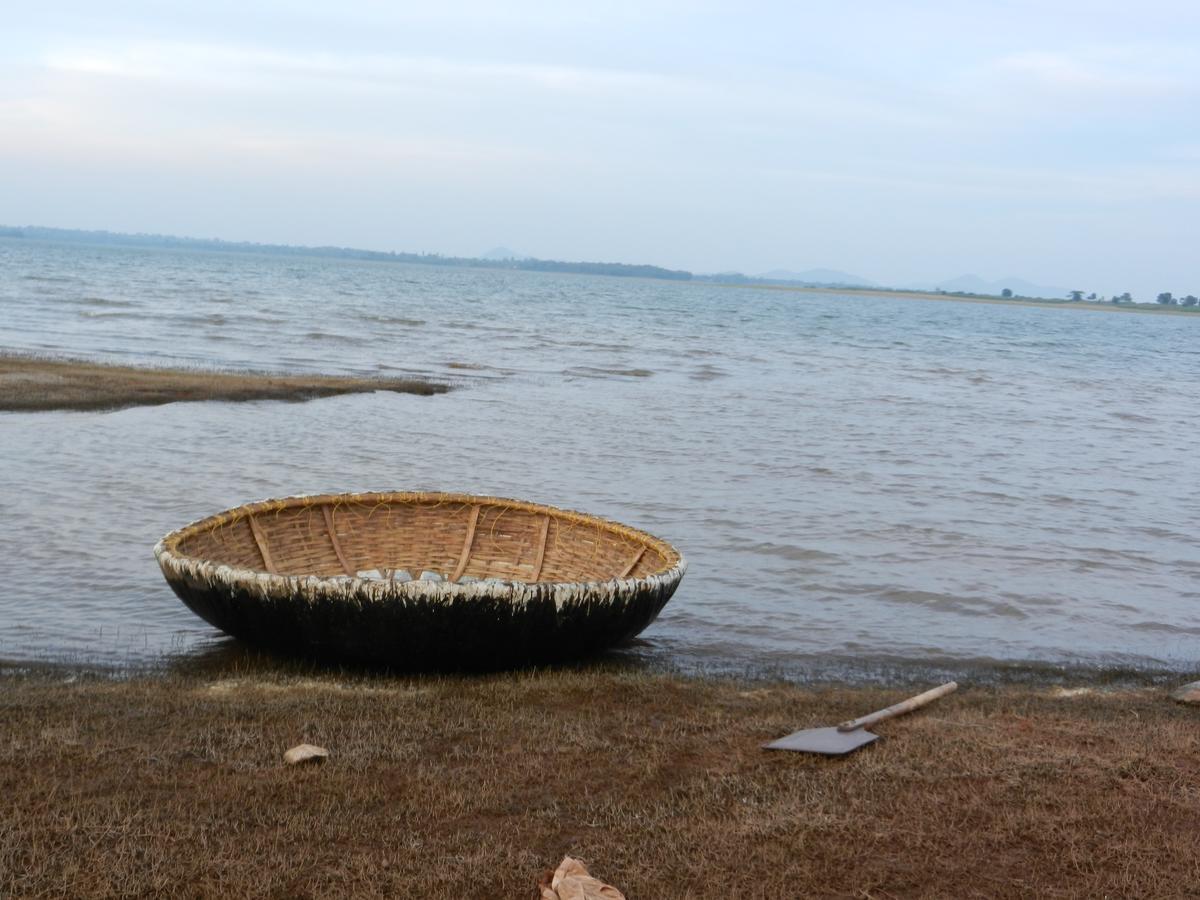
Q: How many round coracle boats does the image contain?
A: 1